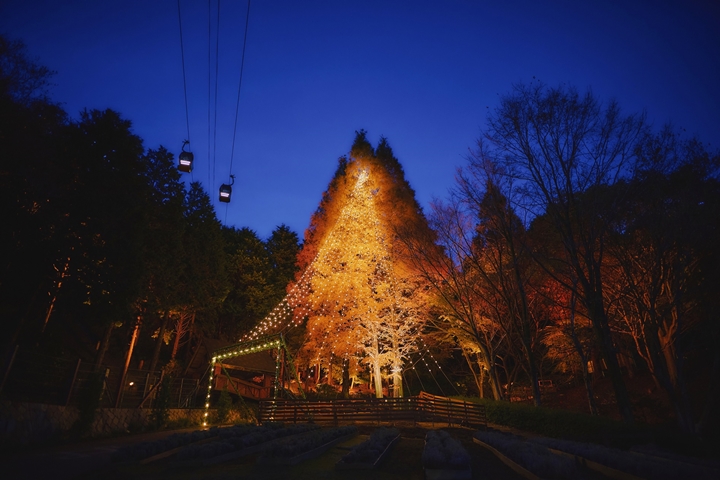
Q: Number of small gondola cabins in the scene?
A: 2